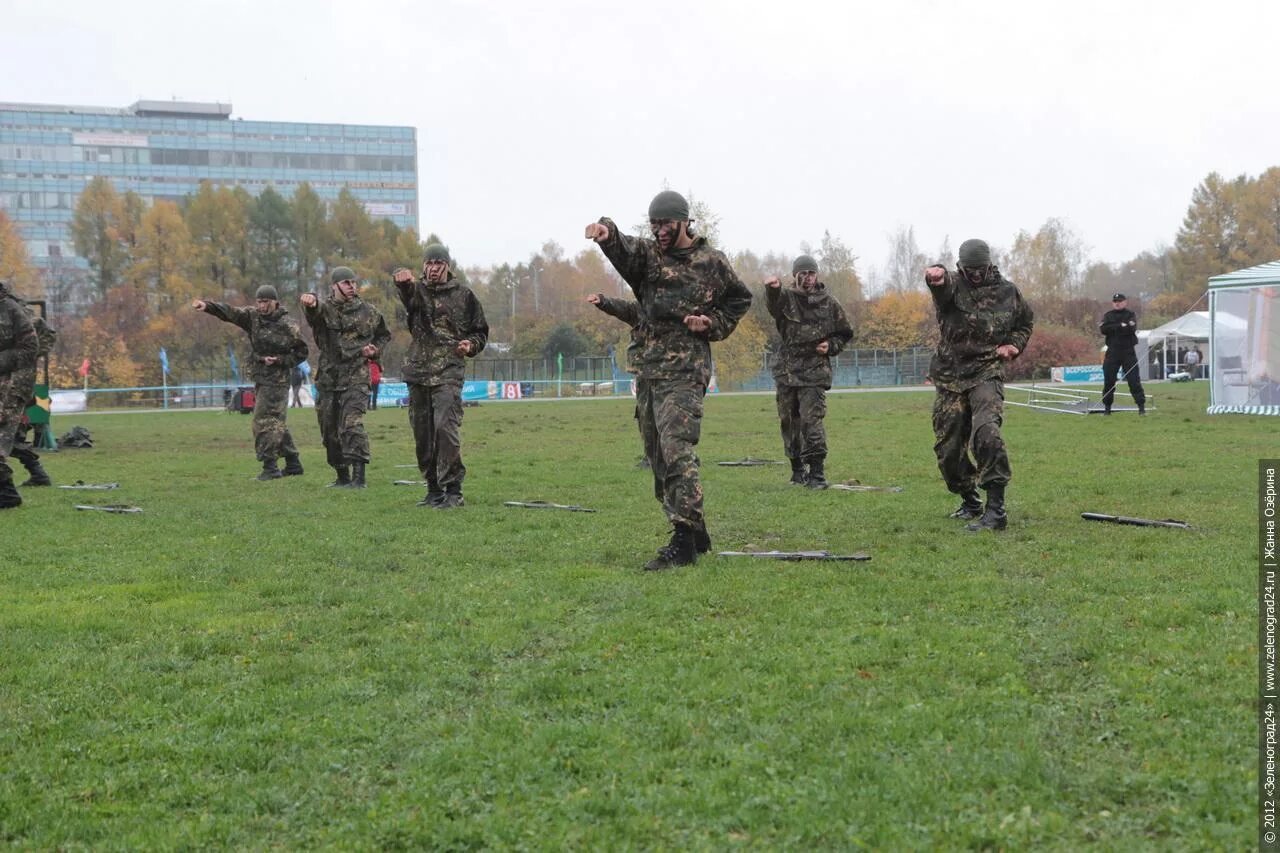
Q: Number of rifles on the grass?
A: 9